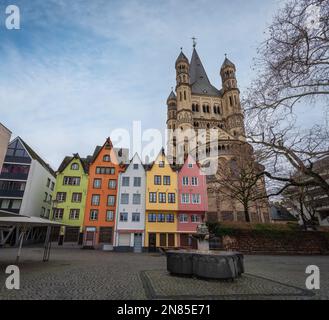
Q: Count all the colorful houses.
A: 5